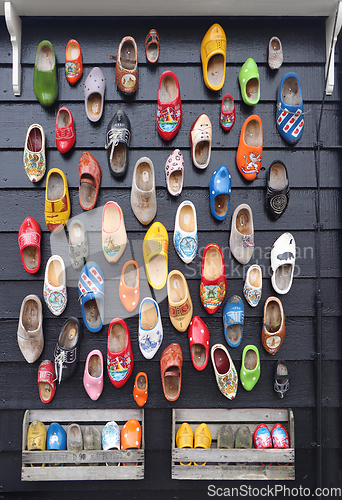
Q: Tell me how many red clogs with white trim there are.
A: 3